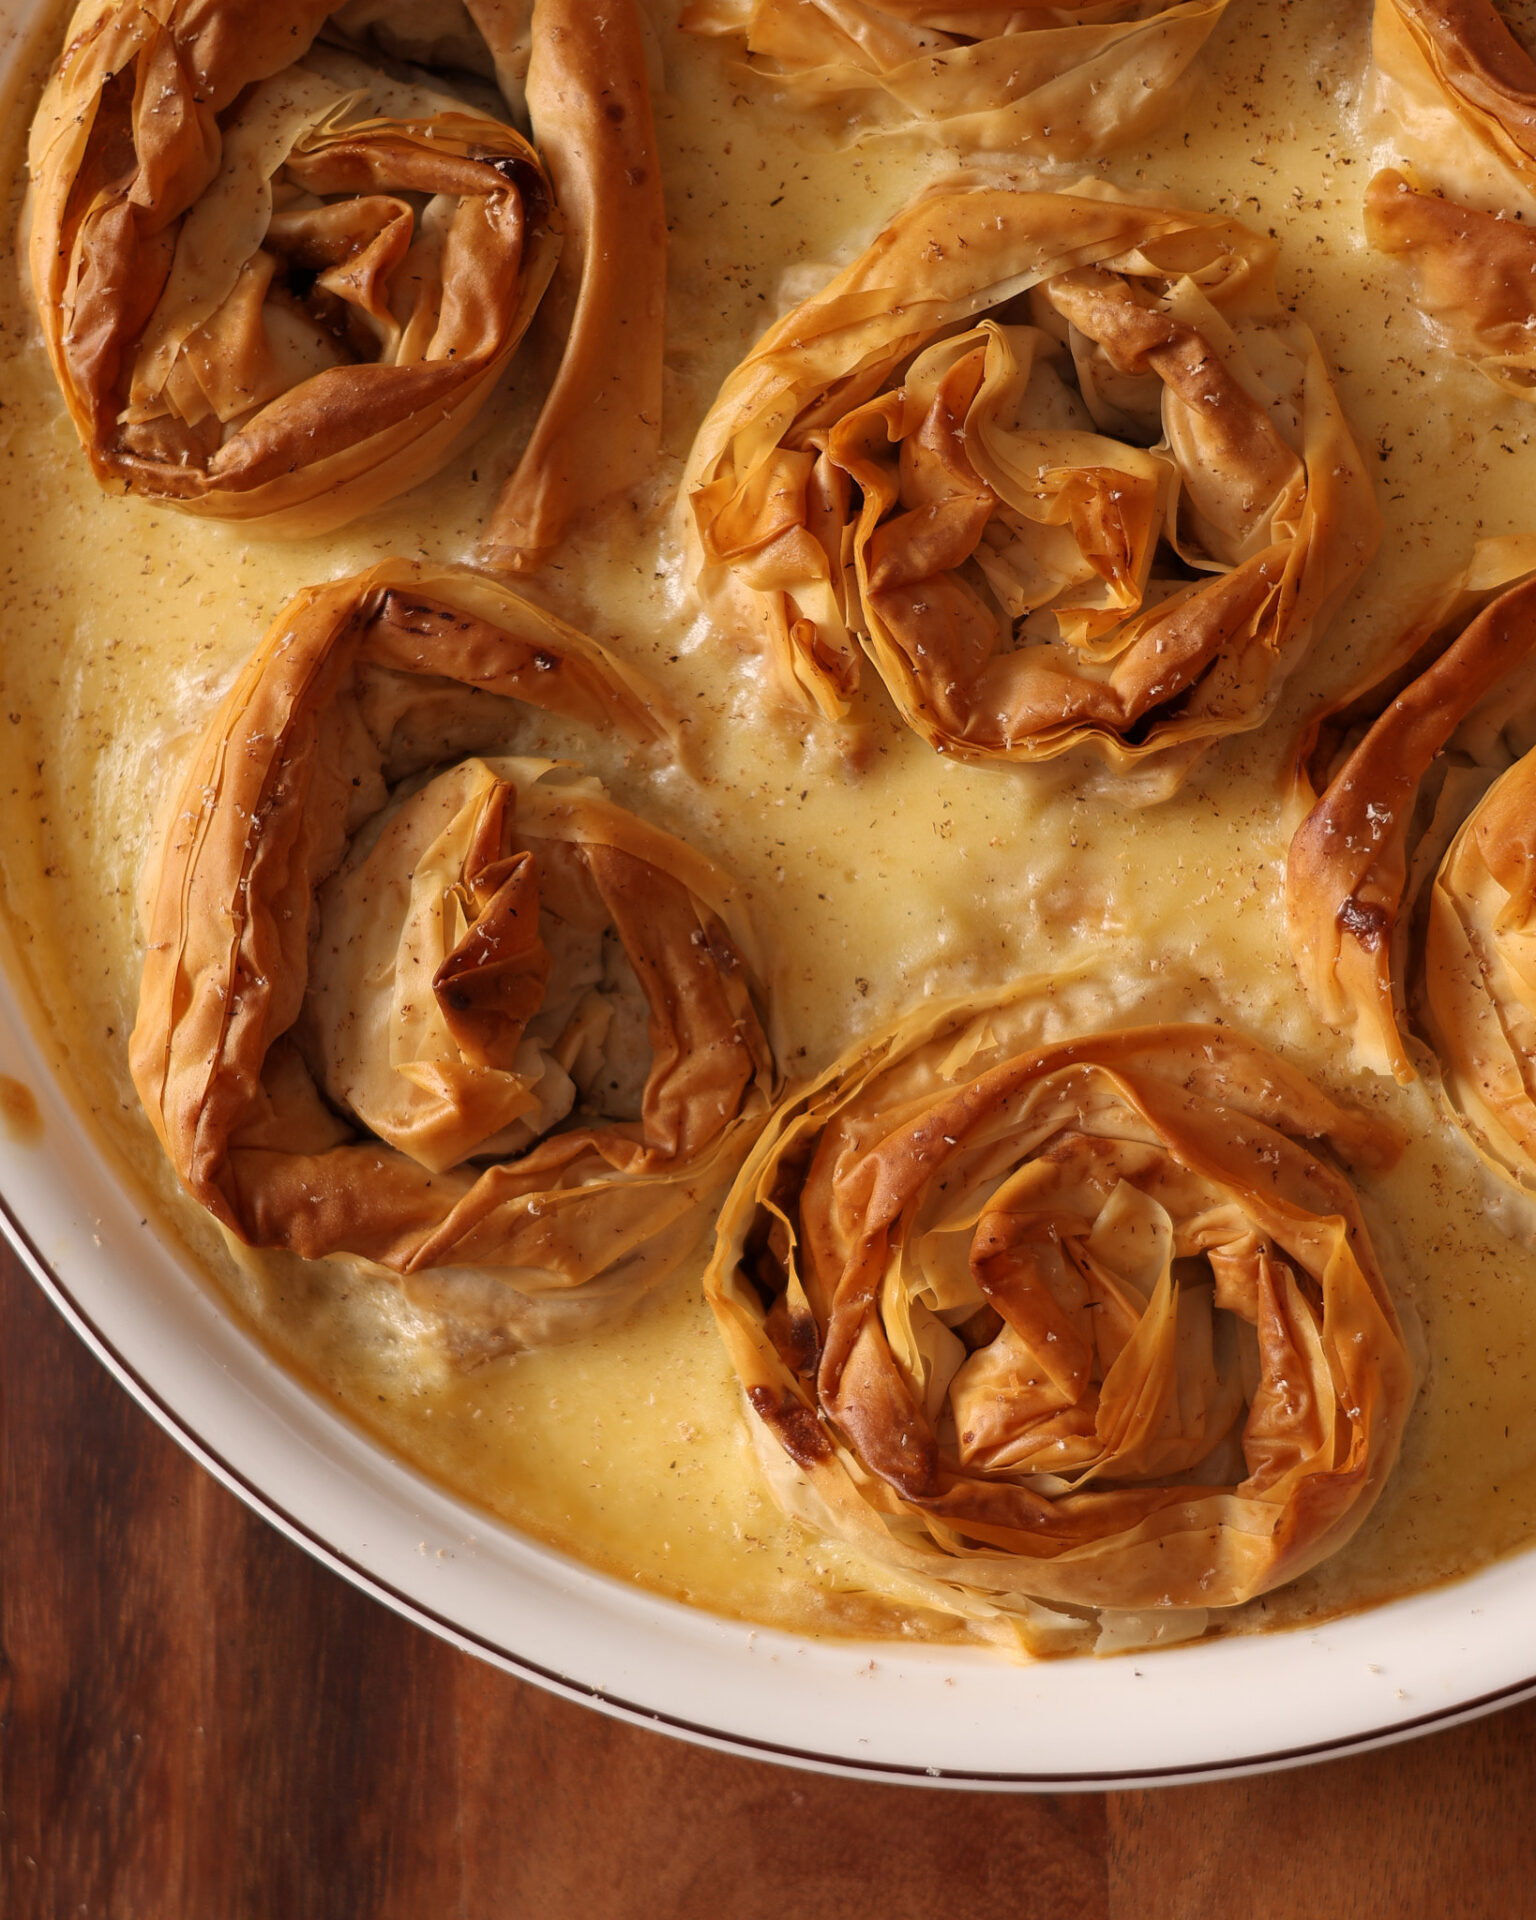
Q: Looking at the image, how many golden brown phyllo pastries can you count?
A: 7